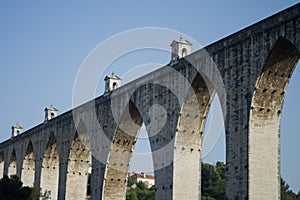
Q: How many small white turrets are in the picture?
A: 4